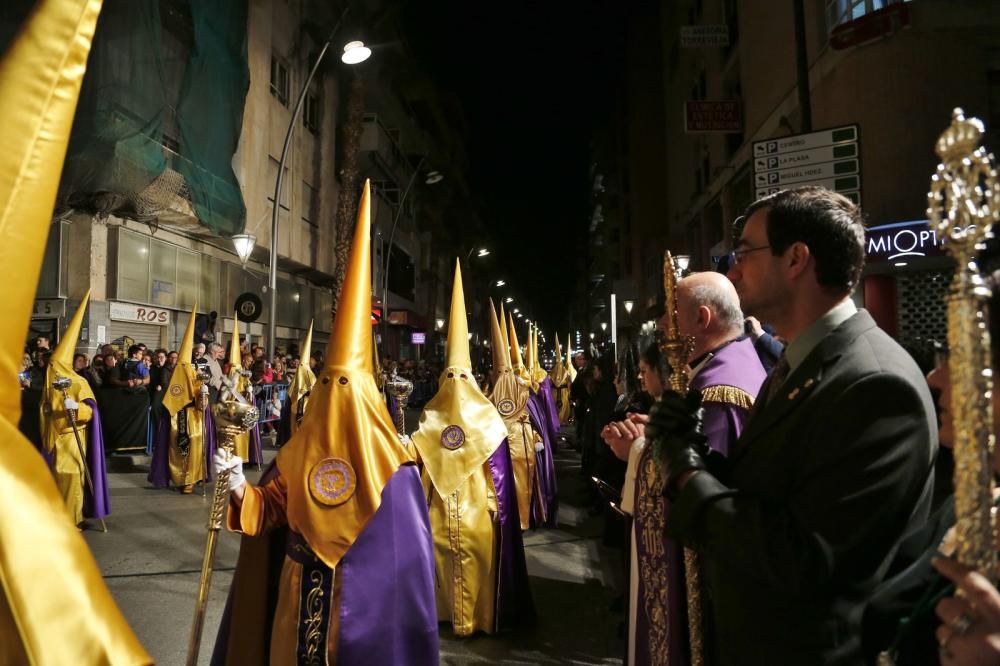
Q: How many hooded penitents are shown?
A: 15